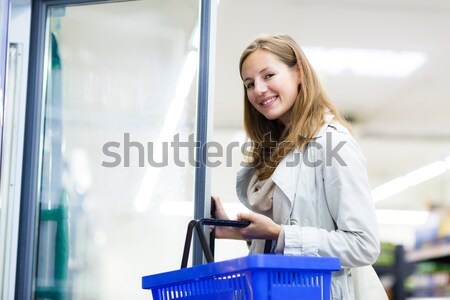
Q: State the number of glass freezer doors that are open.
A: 1